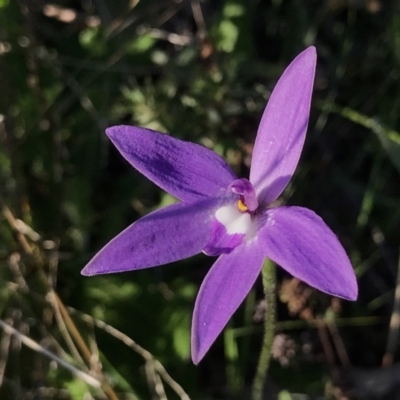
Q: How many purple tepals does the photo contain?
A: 5